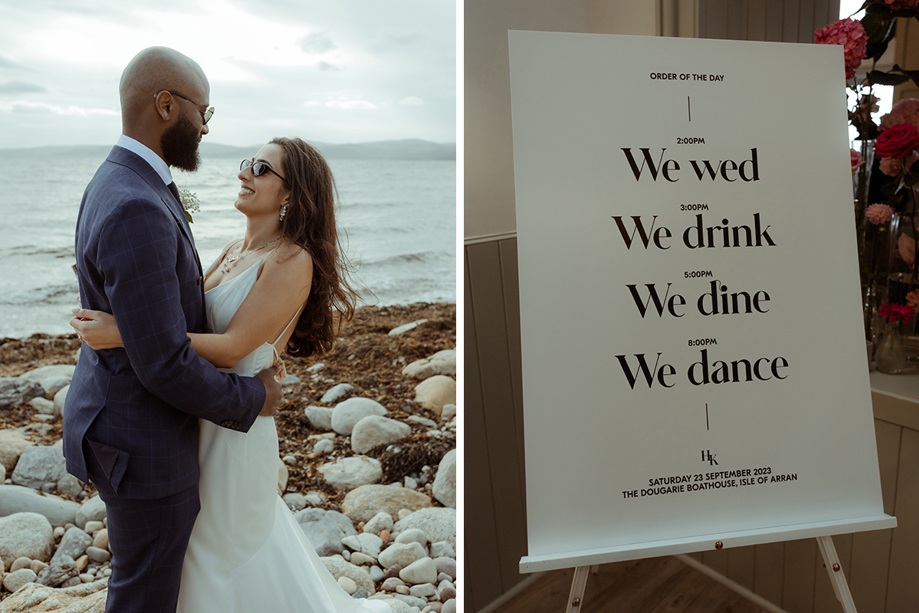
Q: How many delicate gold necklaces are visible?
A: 2